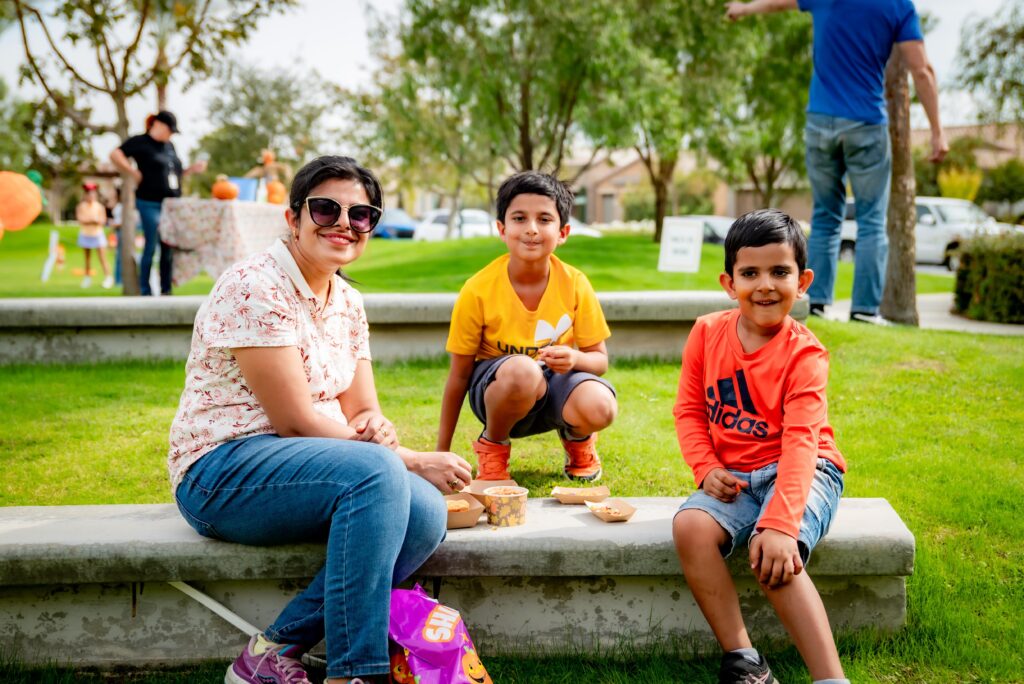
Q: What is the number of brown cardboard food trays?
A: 4